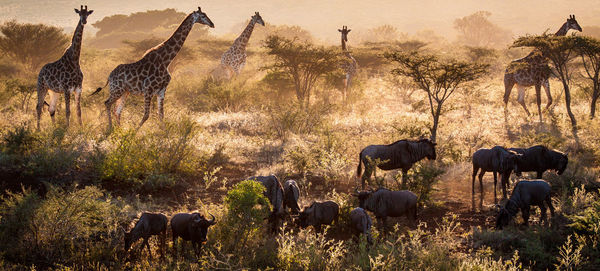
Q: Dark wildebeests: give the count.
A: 11